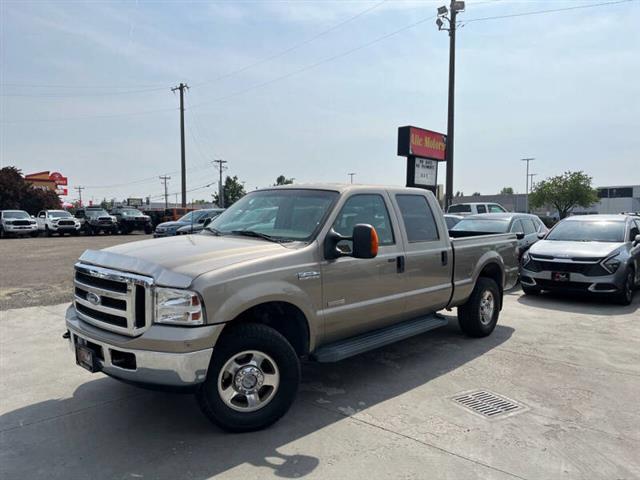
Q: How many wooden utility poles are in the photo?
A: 5